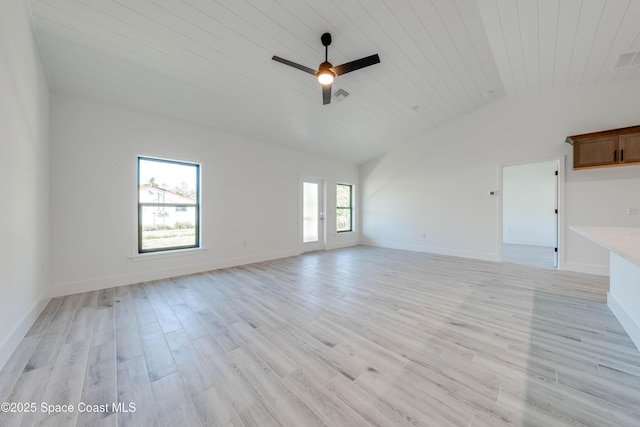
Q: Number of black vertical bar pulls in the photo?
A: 2